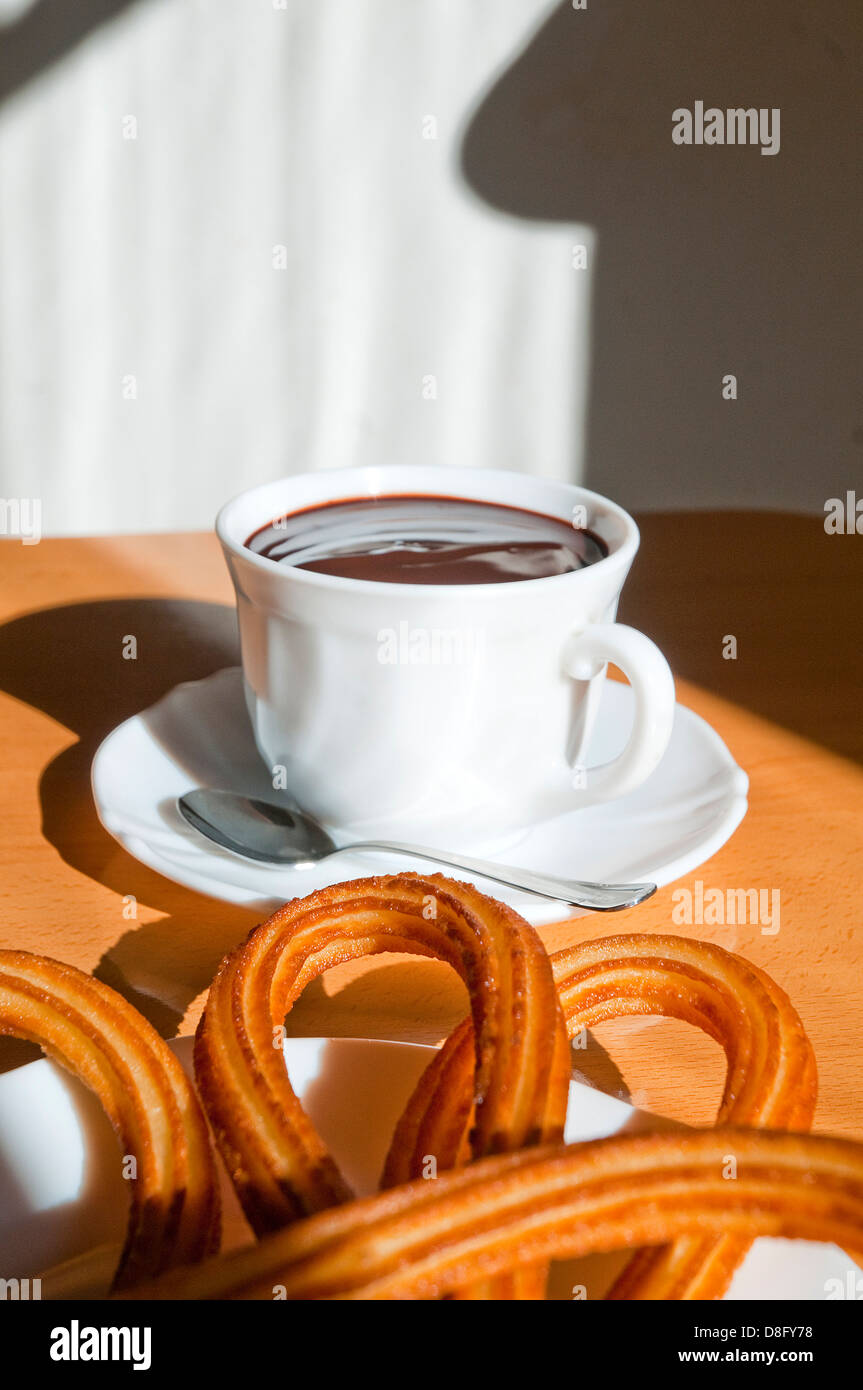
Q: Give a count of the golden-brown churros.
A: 4